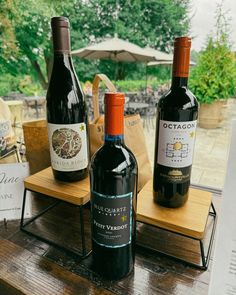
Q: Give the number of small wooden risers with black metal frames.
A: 2